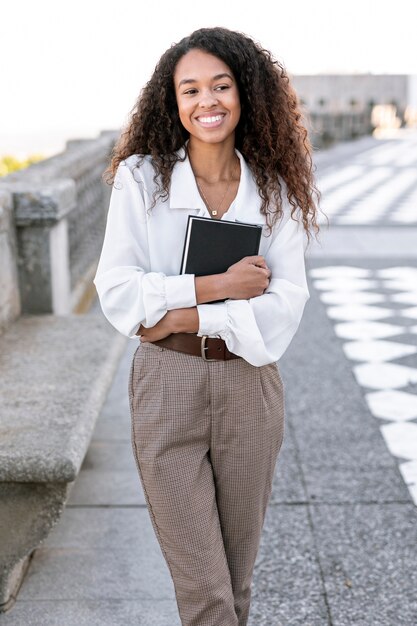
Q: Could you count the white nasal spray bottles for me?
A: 0